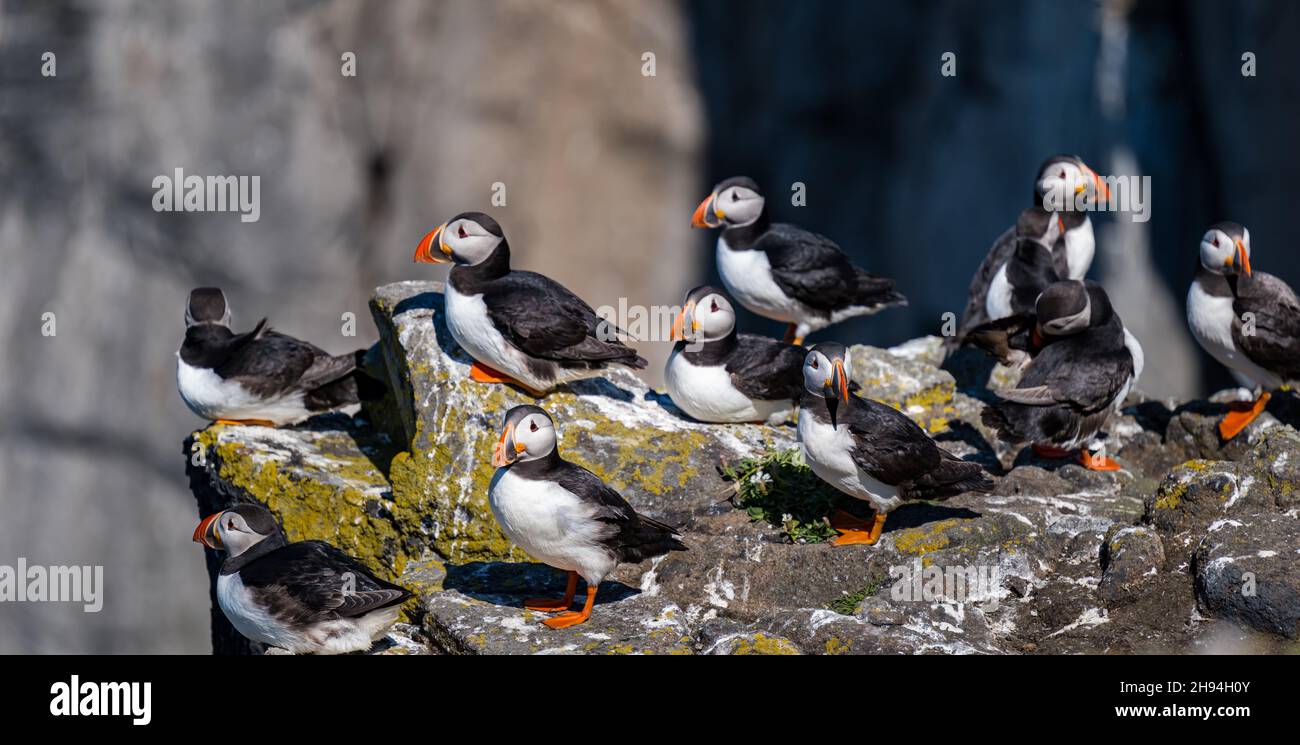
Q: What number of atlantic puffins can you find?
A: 11